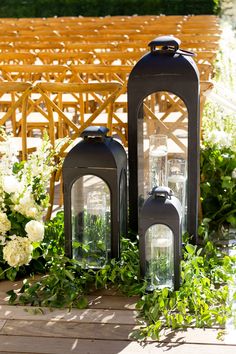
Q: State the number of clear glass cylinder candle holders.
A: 4